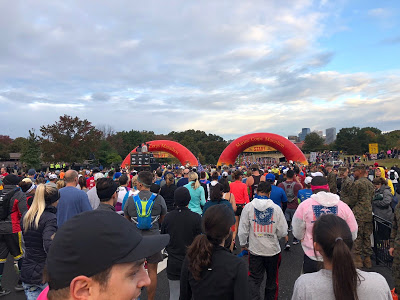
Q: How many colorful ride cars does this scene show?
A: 0